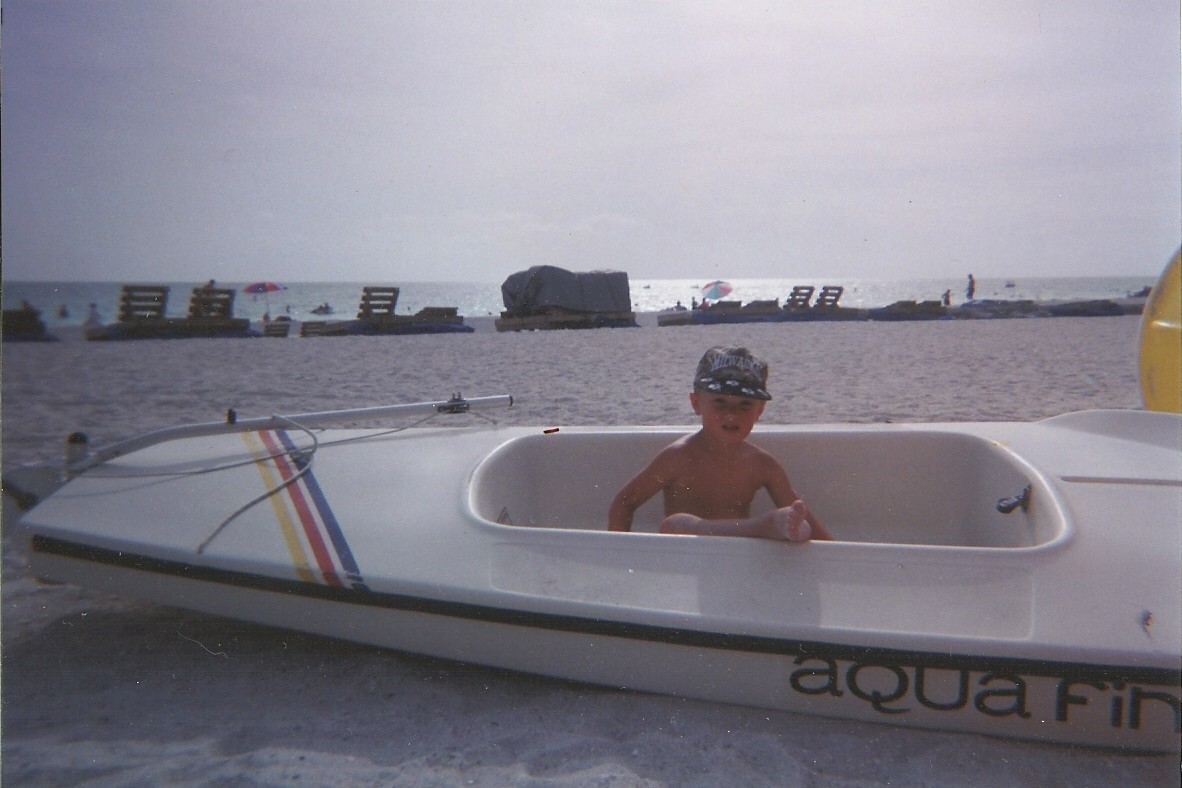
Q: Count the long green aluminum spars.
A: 0